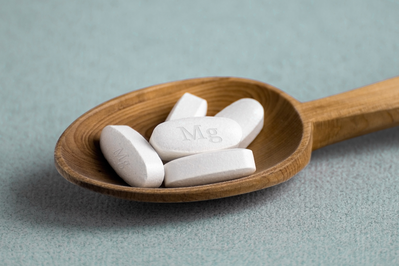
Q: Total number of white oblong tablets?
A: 5